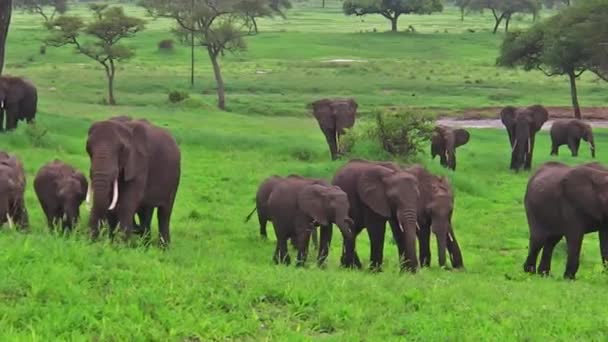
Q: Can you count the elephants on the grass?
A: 13